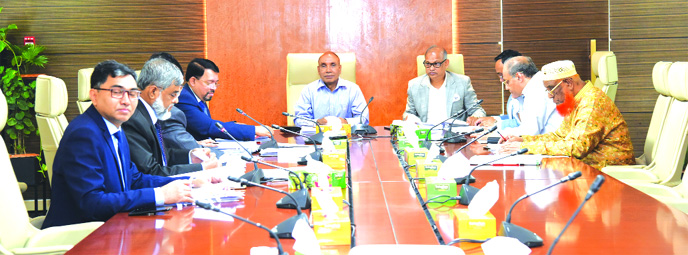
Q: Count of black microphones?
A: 15